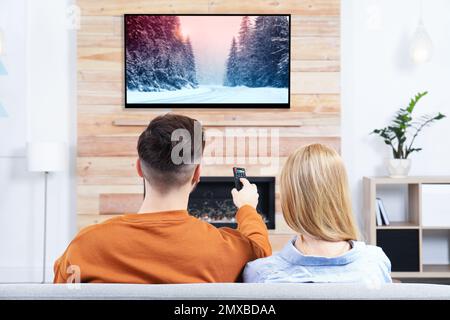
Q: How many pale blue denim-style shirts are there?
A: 1